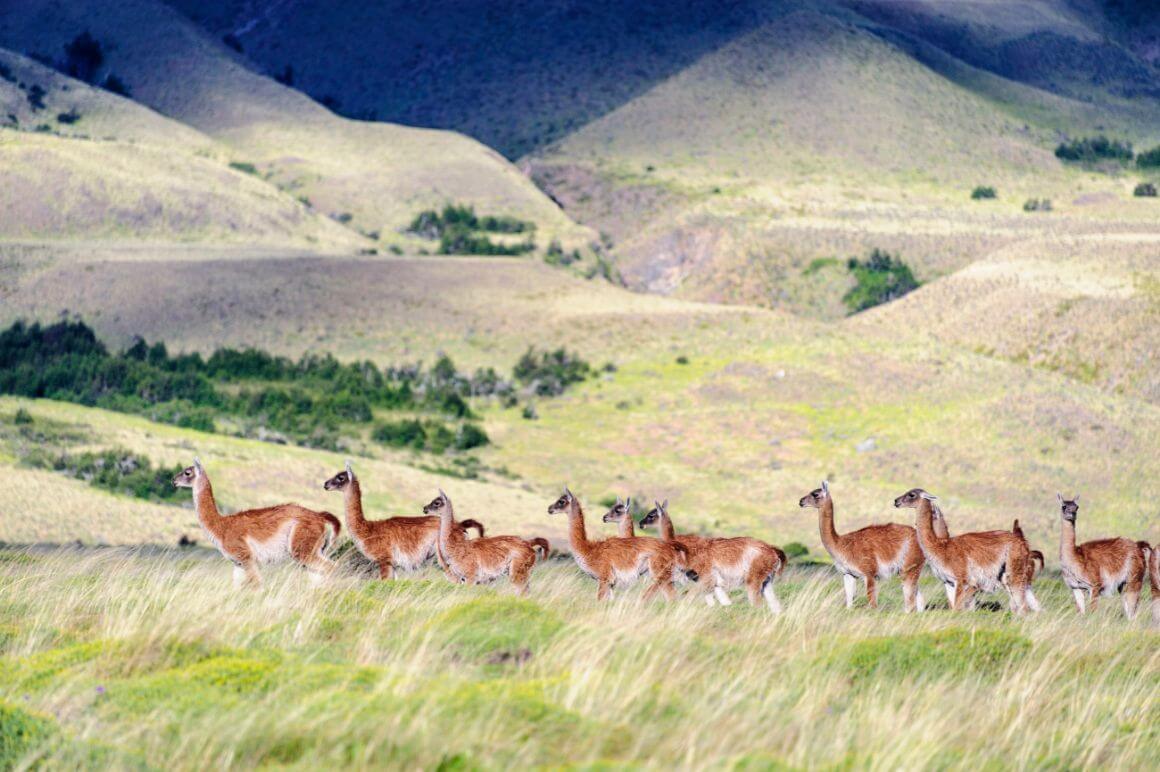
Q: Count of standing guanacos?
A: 11